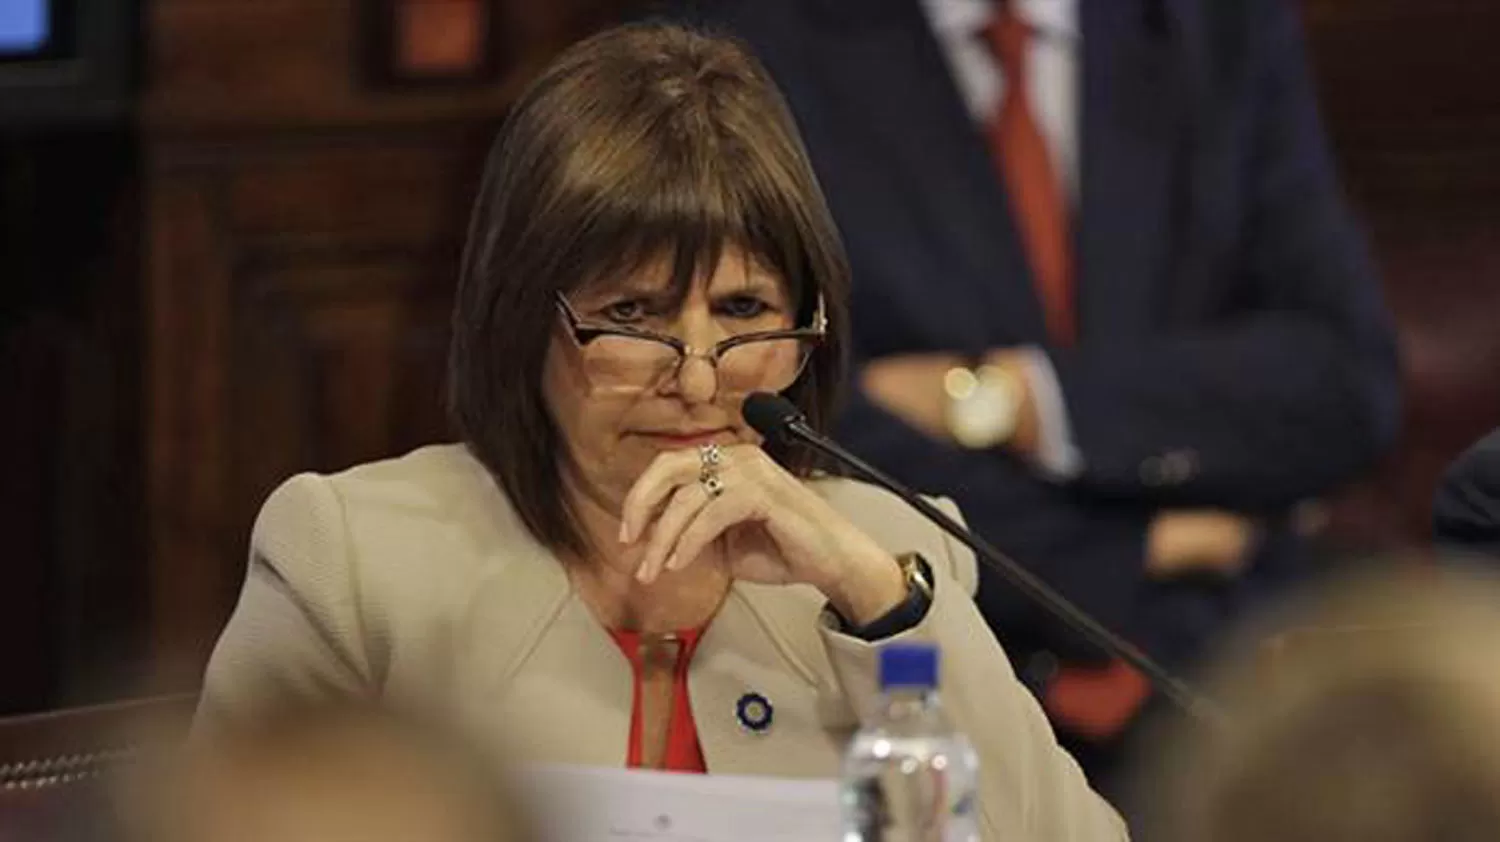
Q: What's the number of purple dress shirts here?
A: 0